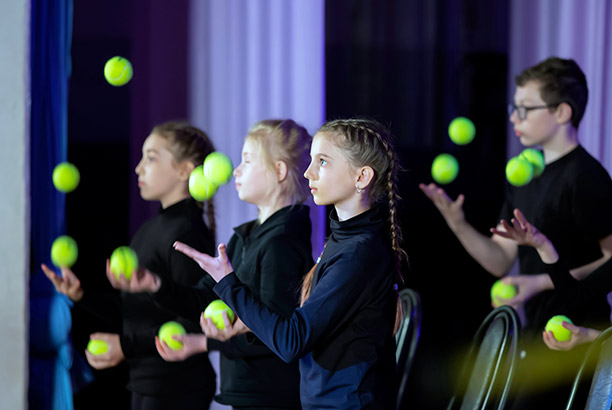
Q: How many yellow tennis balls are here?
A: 15